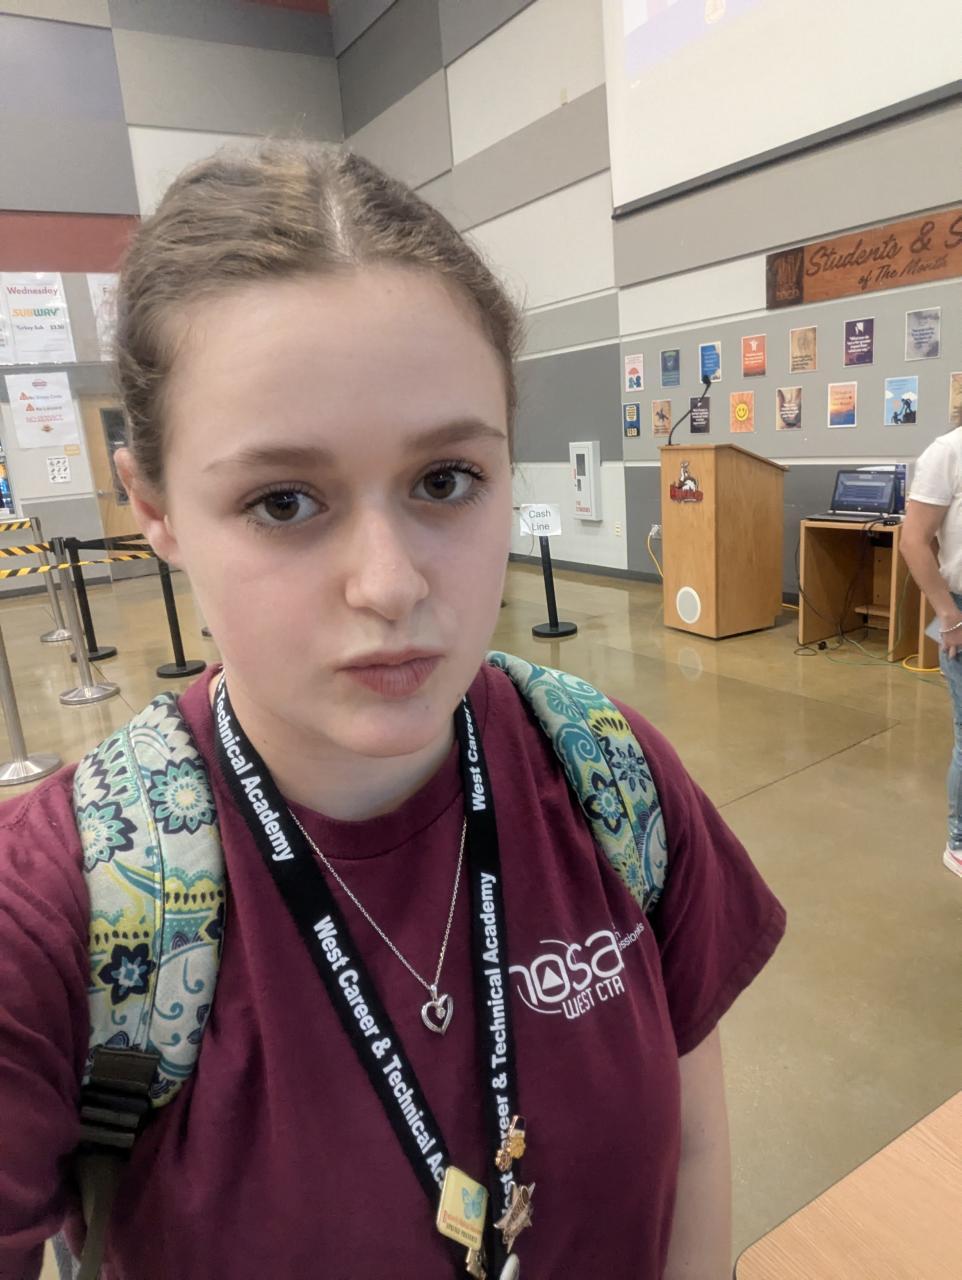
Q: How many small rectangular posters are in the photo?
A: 15